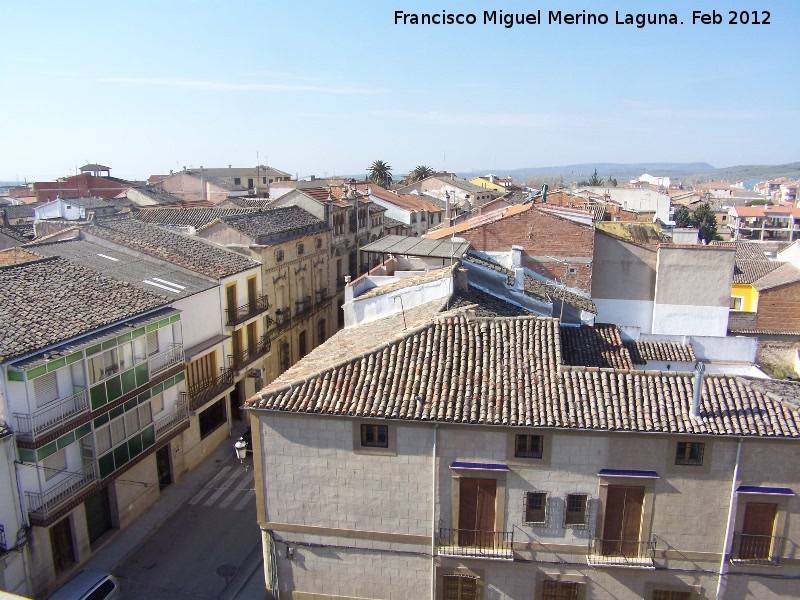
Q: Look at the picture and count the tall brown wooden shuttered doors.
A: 3